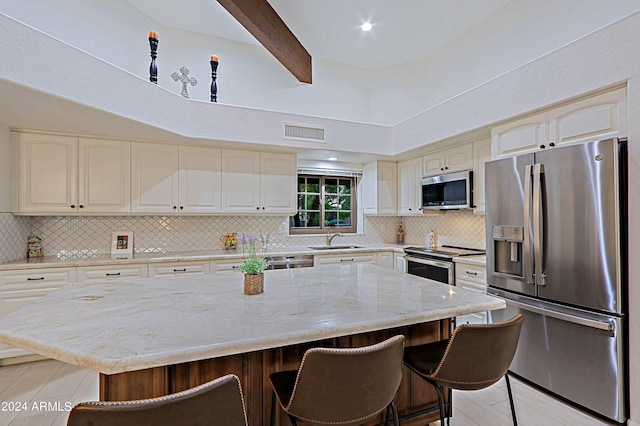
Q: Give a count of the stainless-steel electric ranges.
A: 1